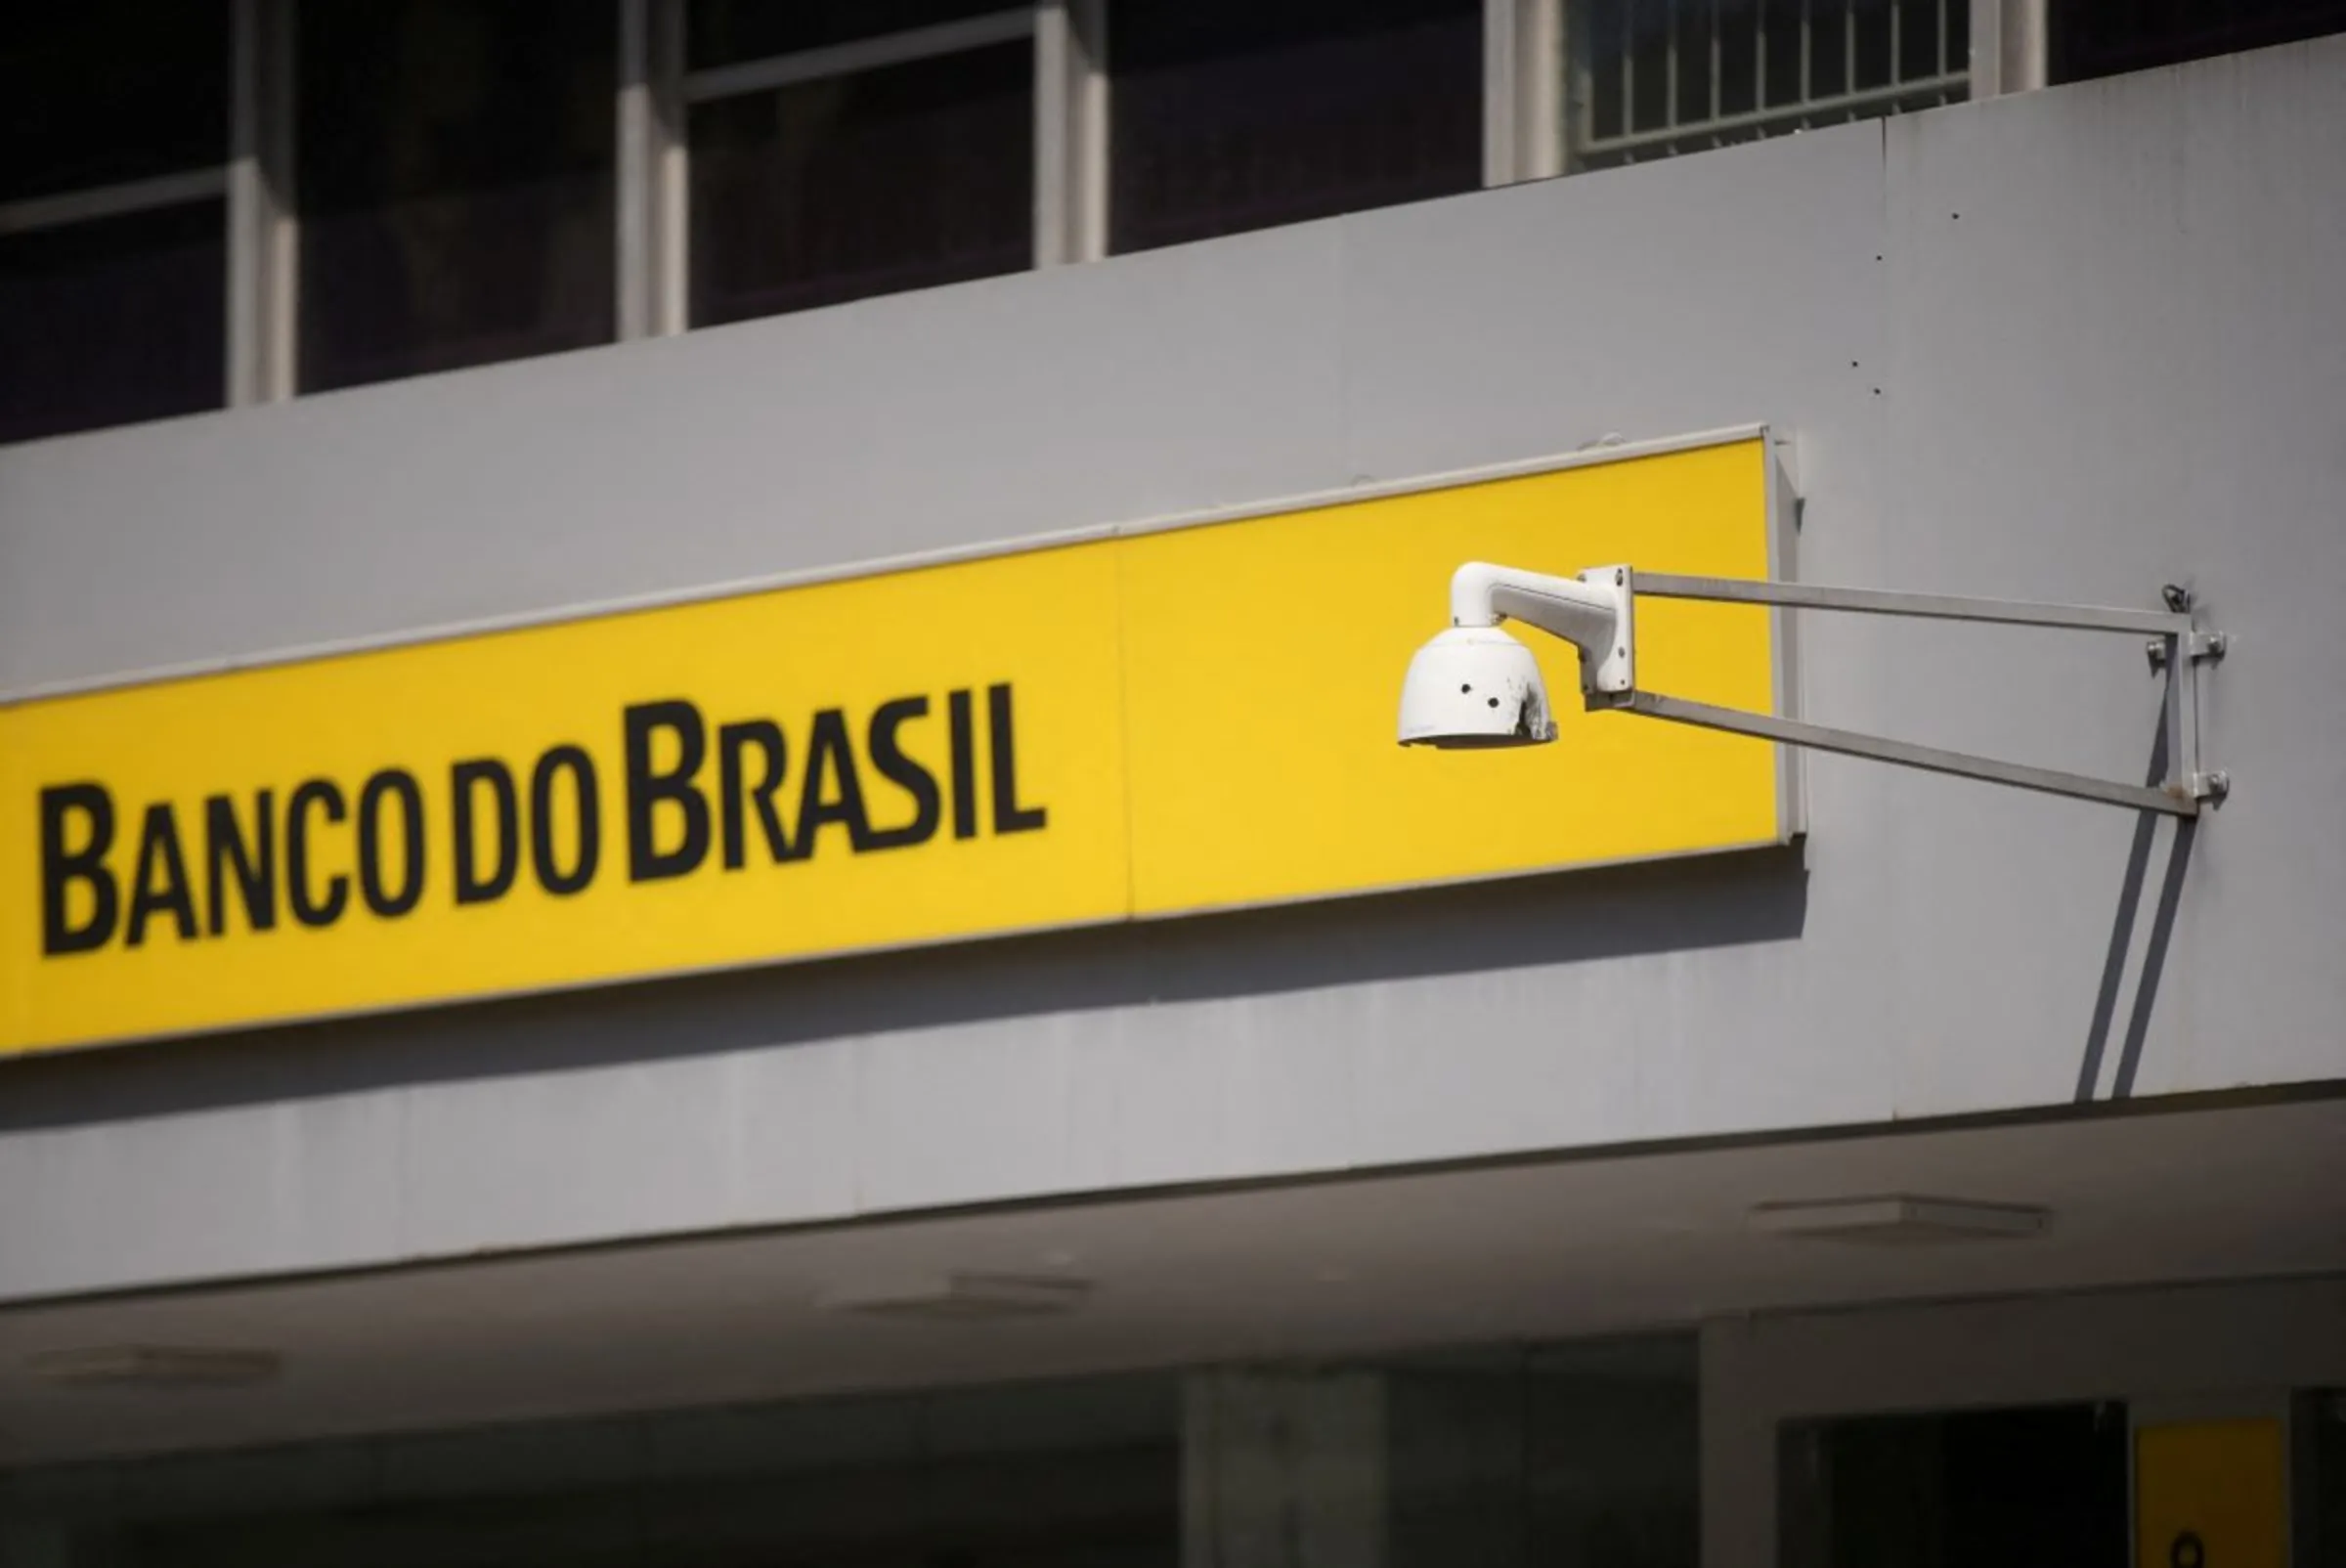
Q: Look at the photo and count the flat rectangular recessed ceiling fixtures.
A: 3